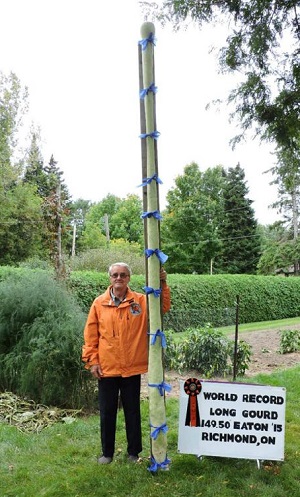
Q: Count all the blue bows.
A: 11